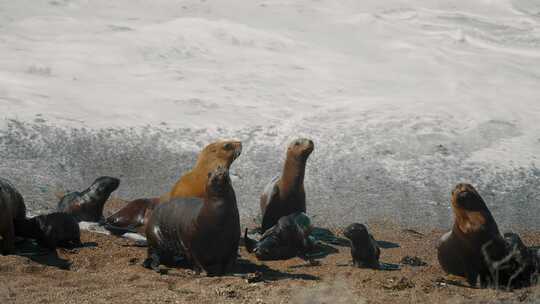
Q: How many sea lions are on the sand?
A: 10